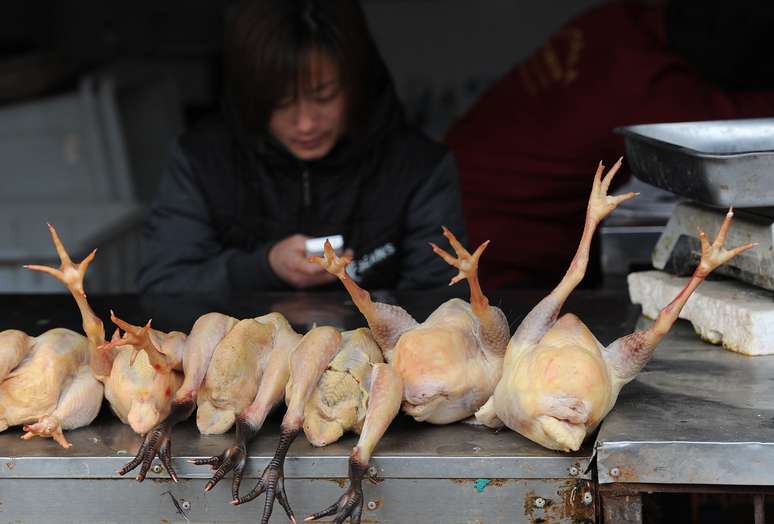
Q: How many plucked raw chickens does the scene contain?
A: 6